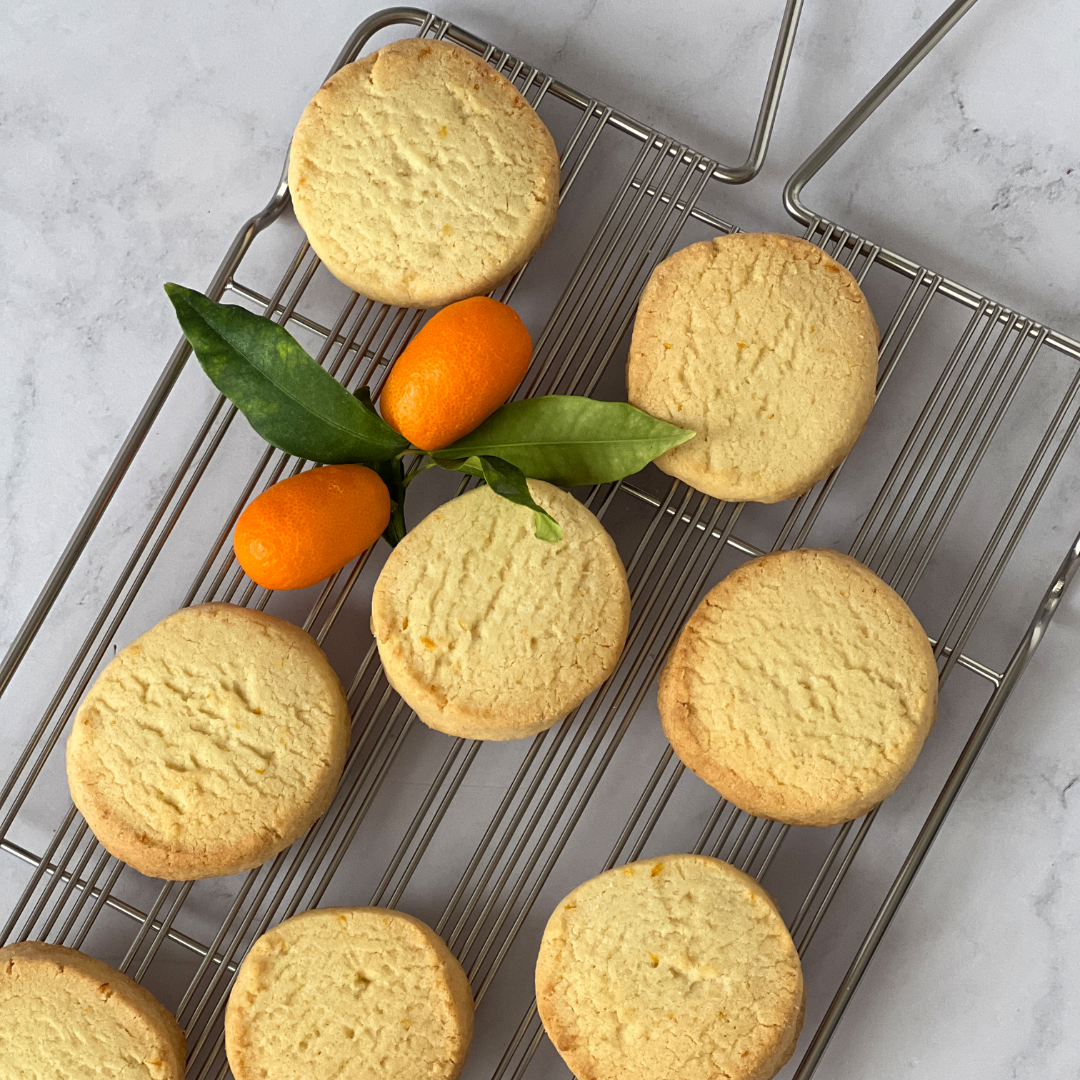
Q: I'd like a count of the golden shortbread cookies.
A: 8